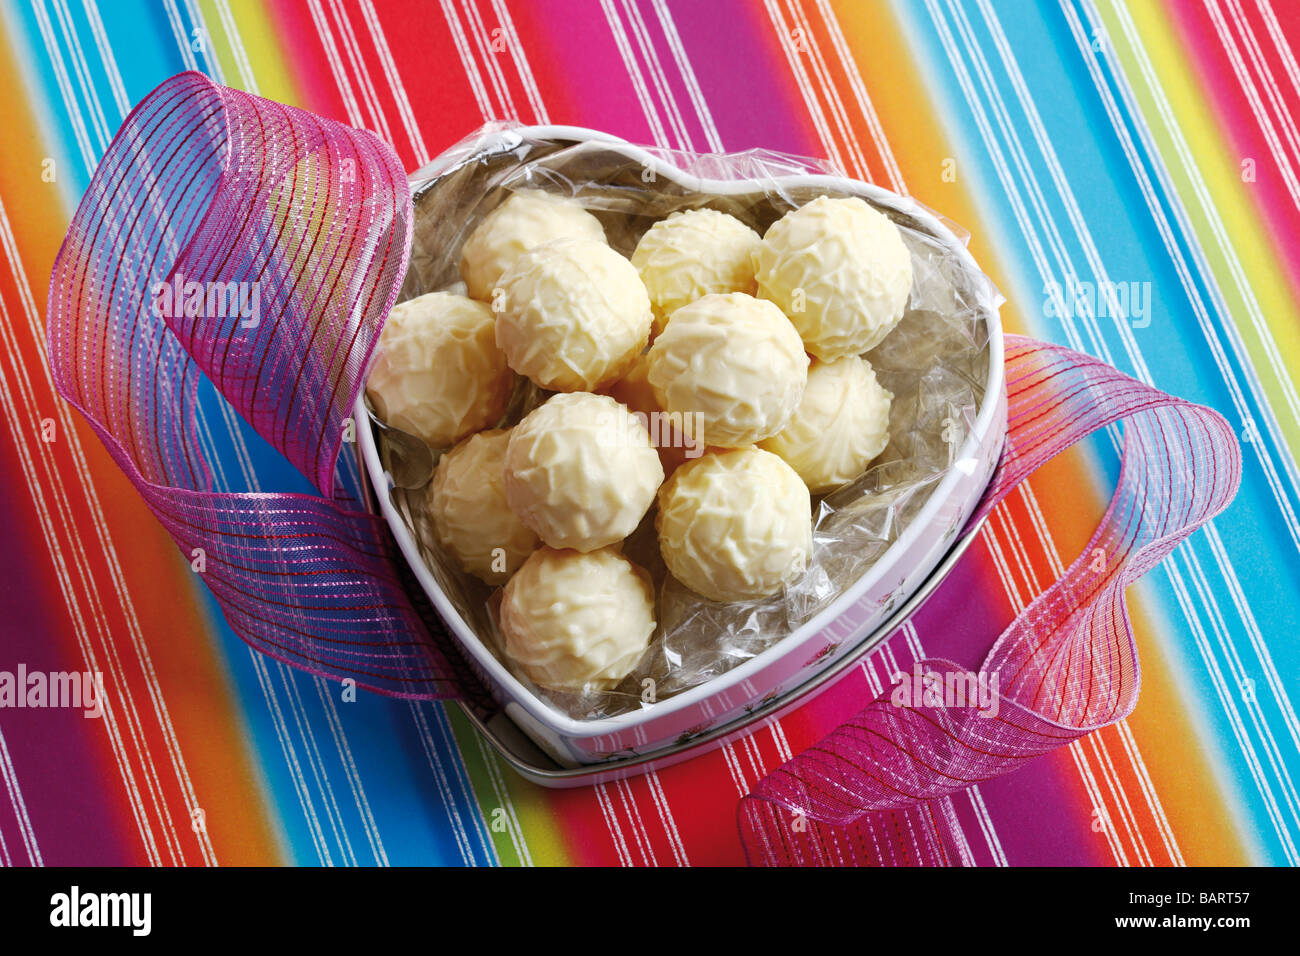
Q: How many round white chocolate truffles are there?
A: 12